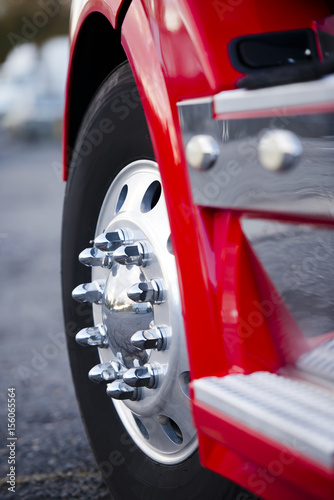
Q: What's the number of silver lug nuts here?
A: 10